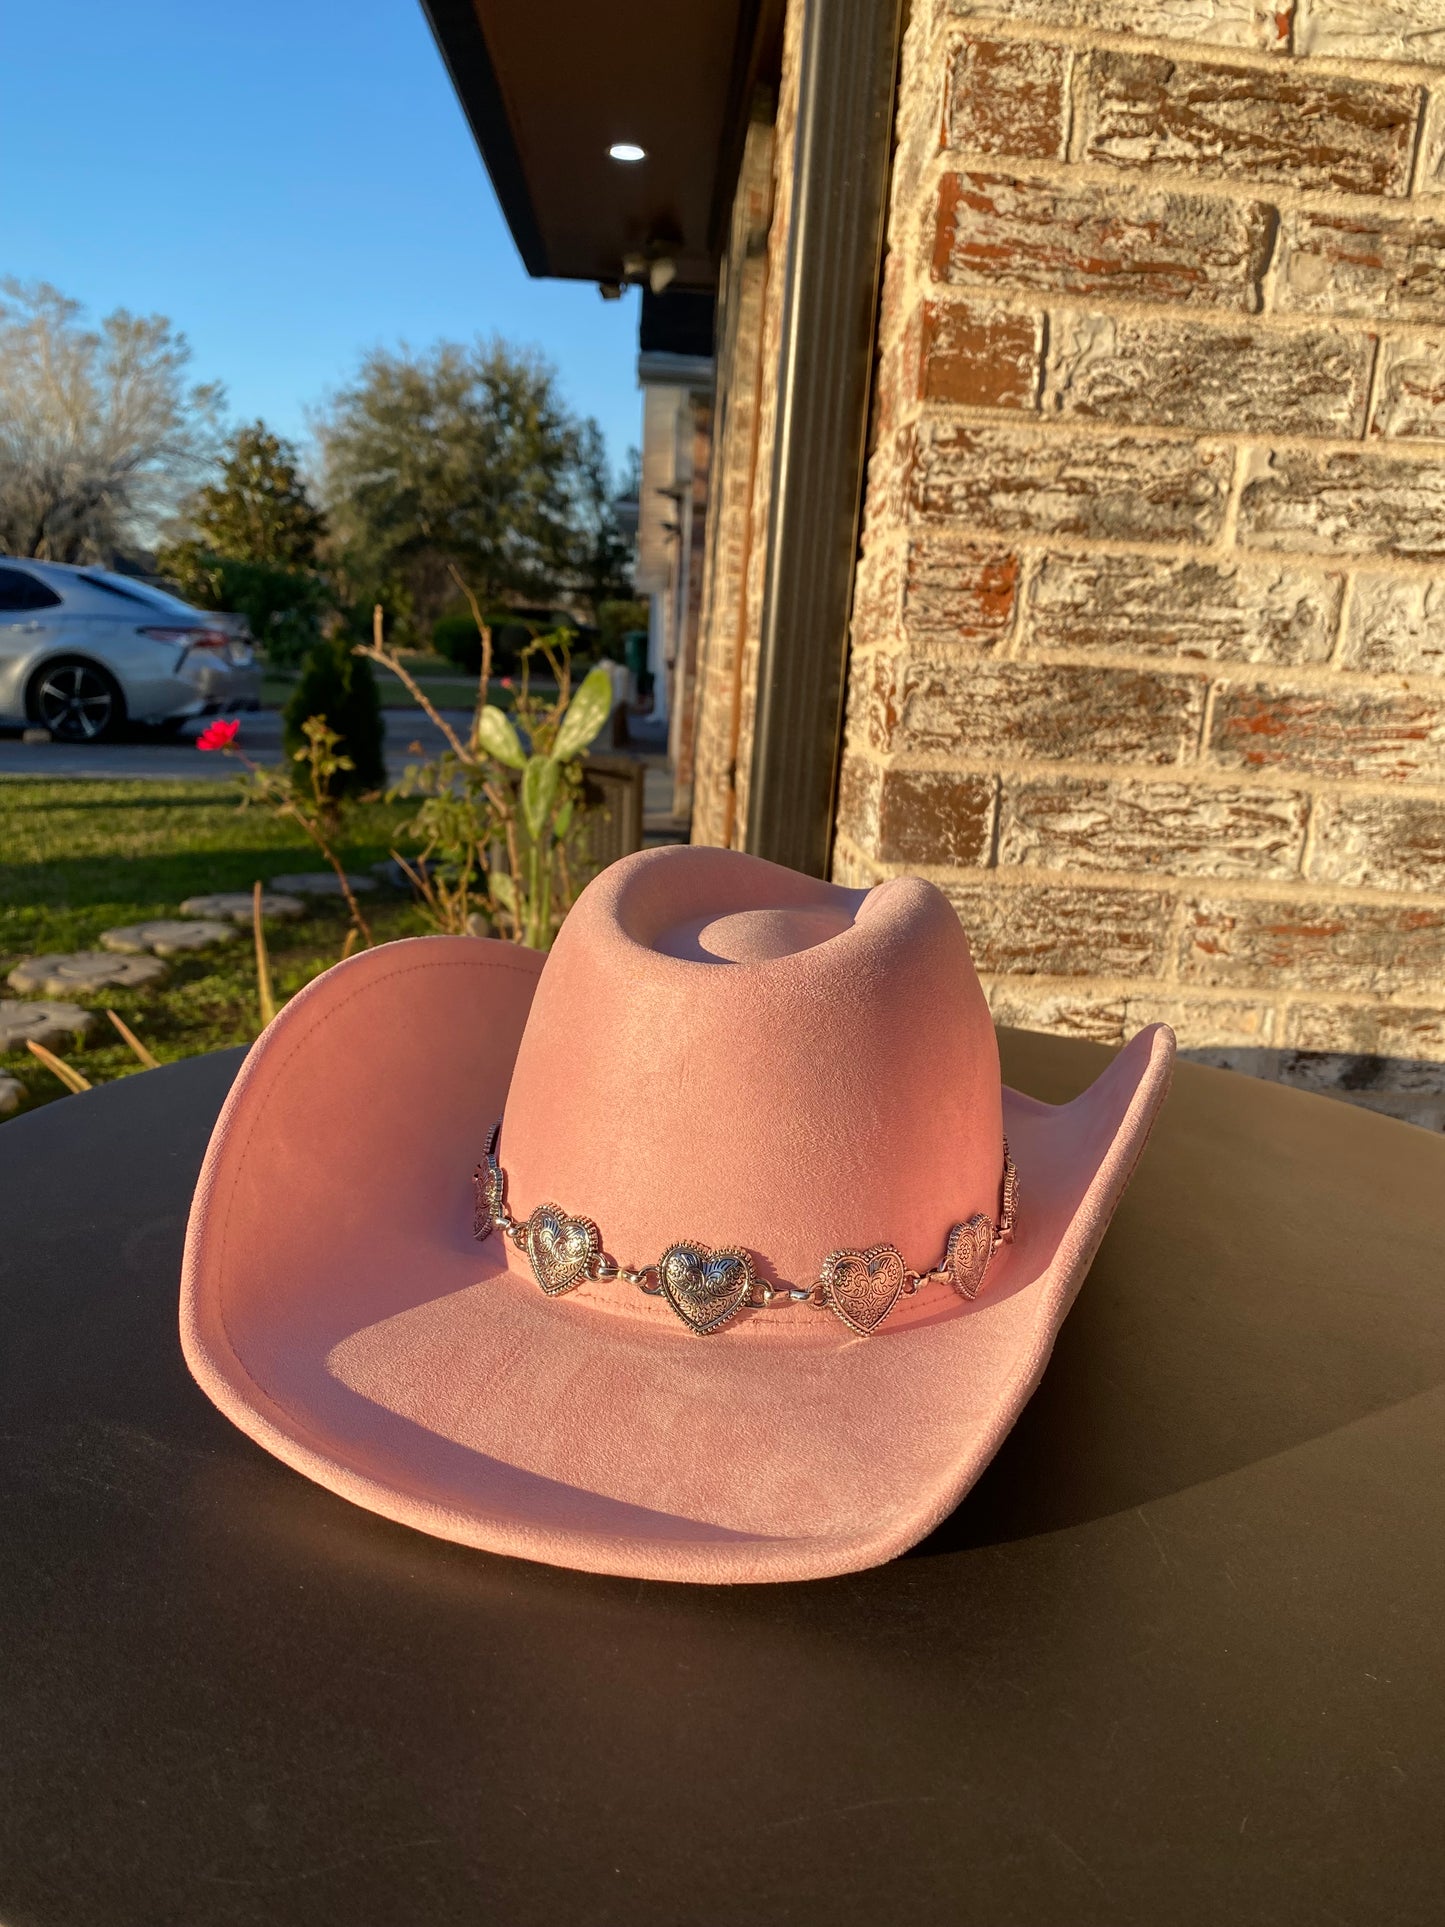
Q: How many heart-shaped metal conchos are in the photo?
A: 6